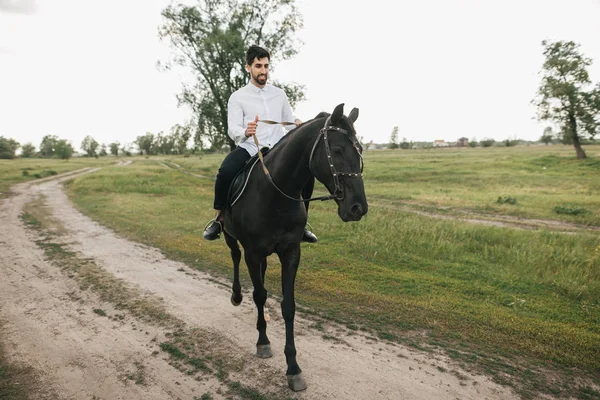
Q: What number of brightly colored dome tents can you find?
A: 0